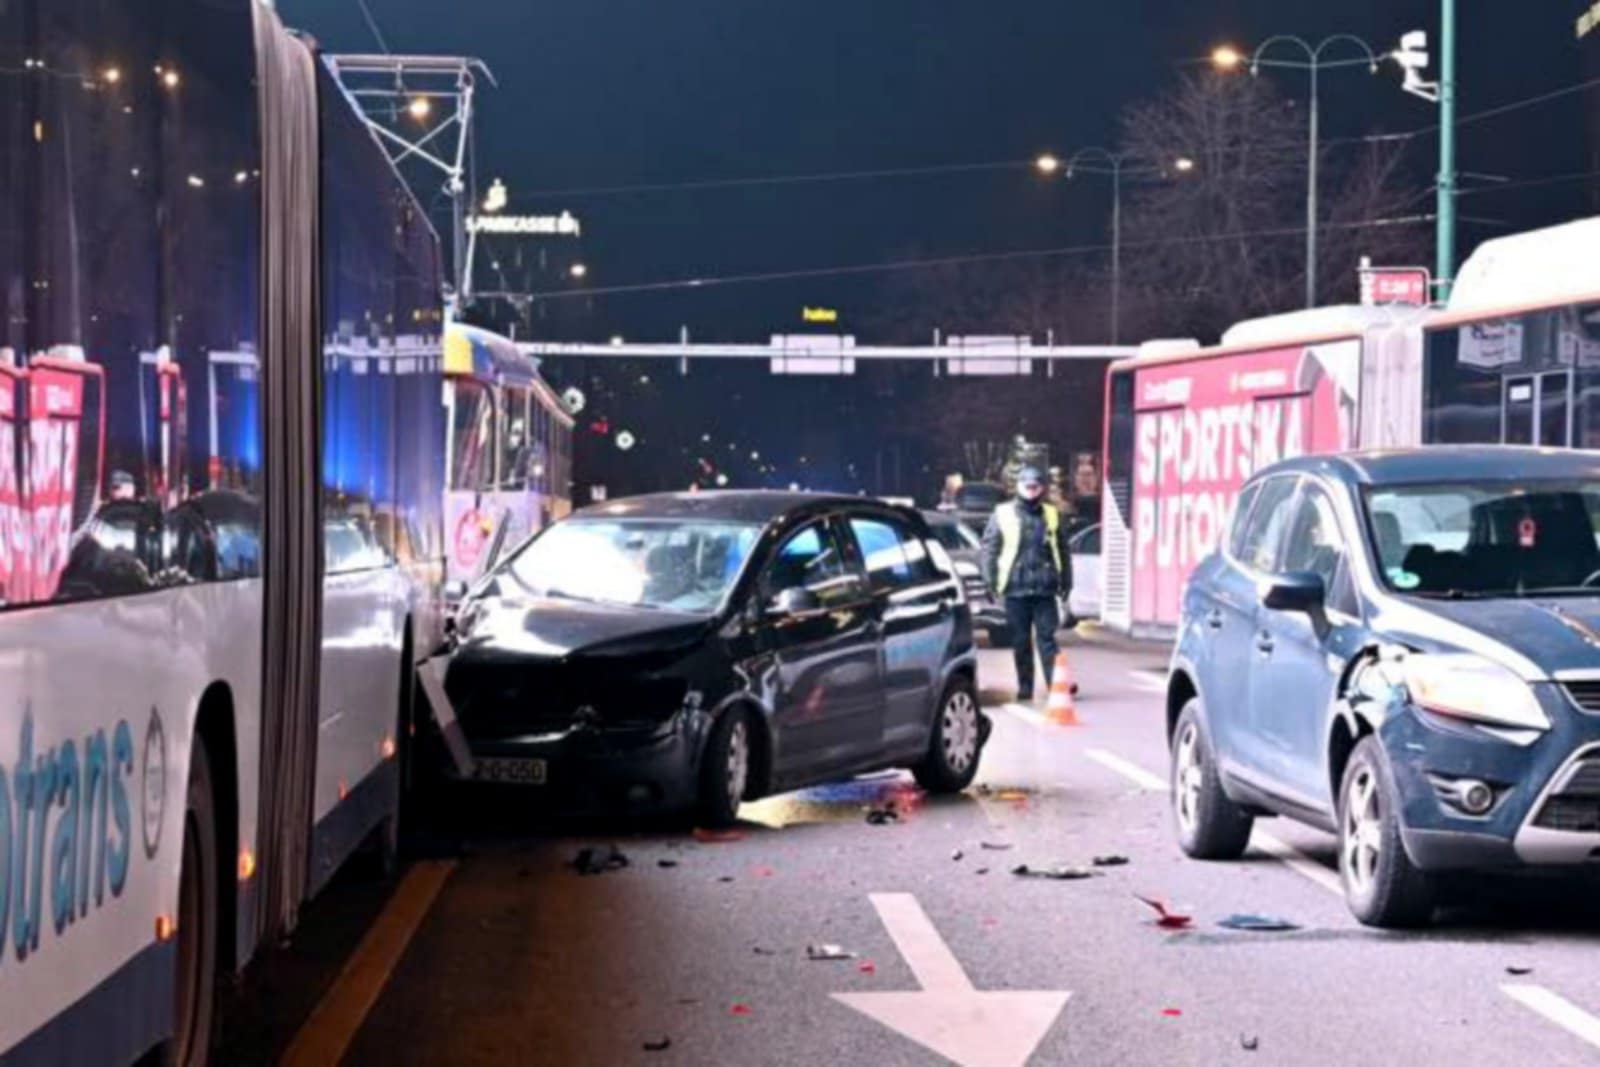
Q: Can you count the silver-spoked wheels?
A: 4